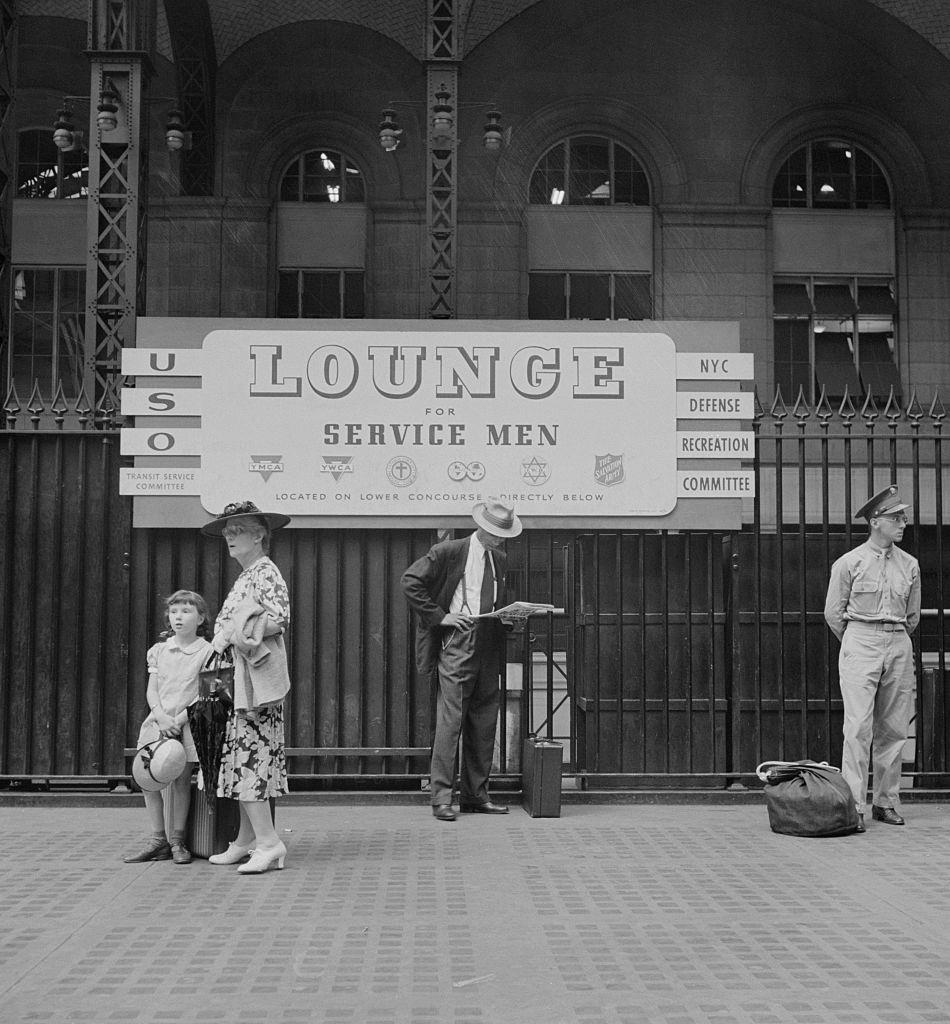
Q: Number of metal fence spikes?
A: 14